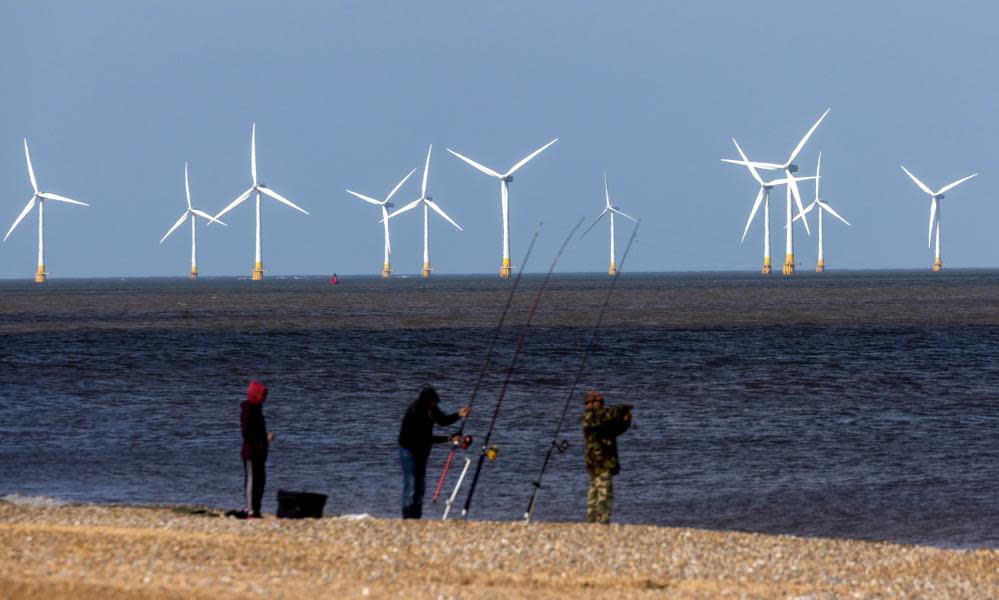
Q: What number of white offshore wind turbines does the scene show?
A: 11